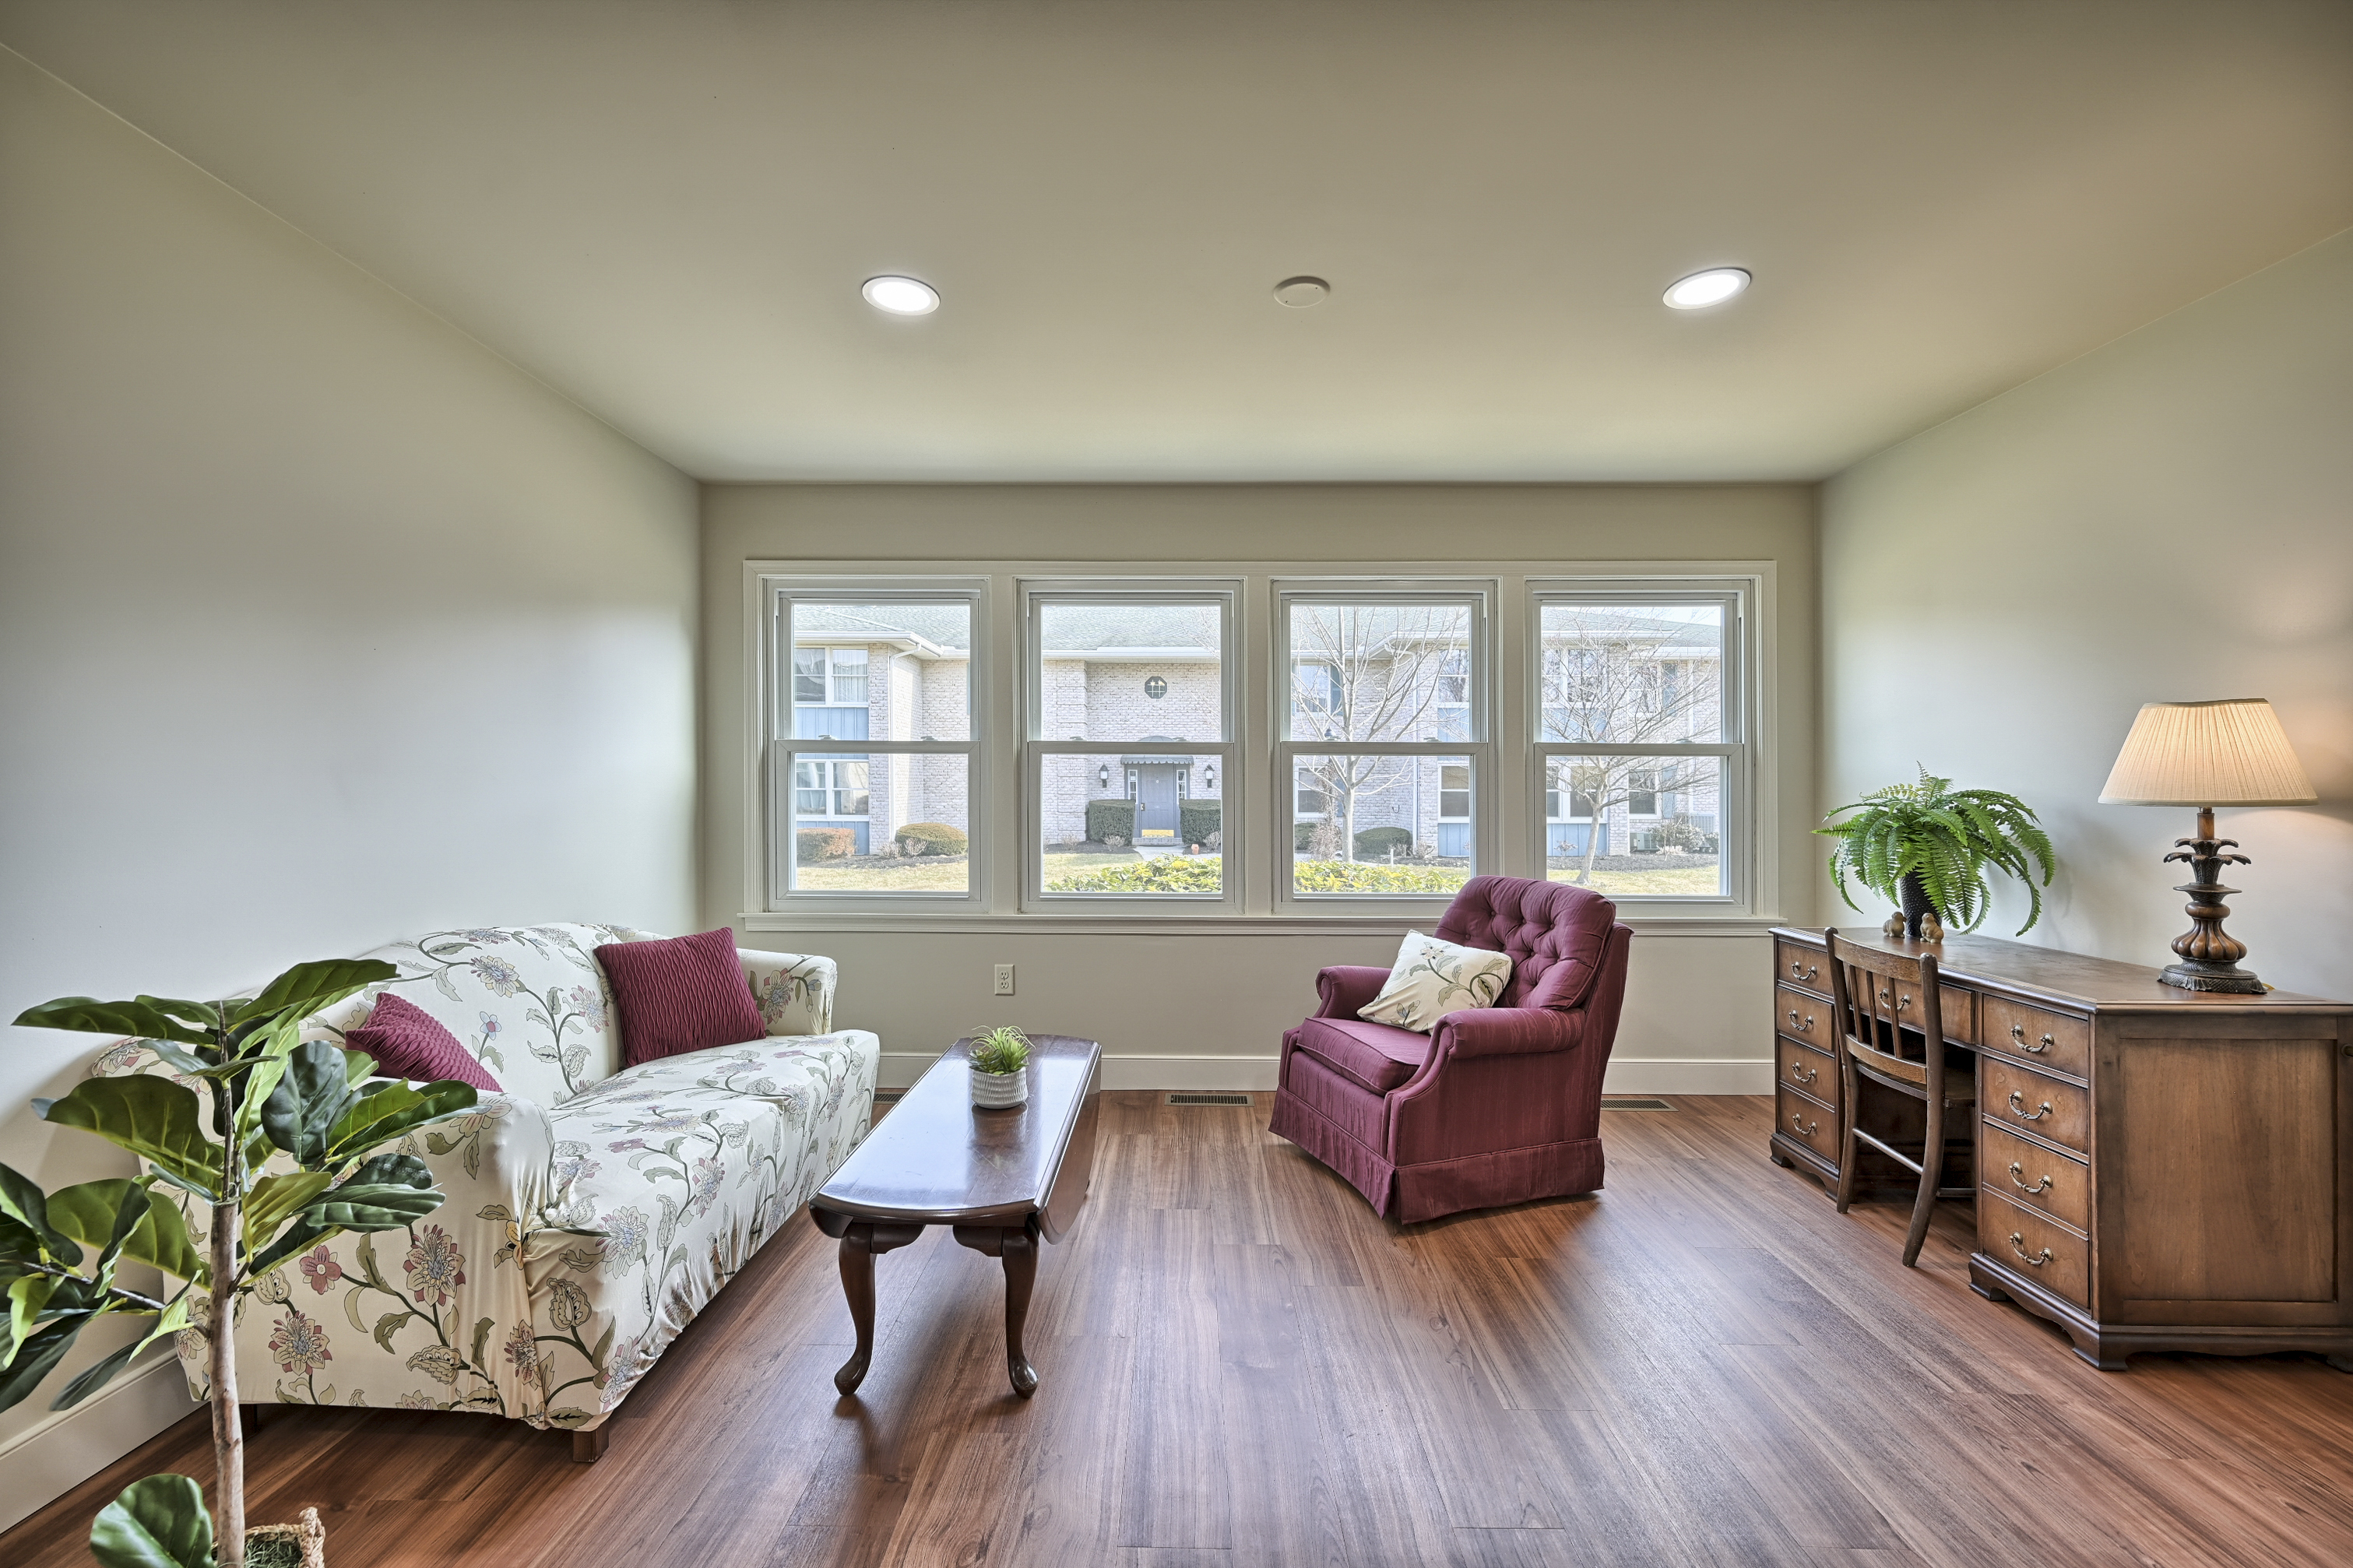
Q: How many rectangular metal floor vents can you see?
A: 3